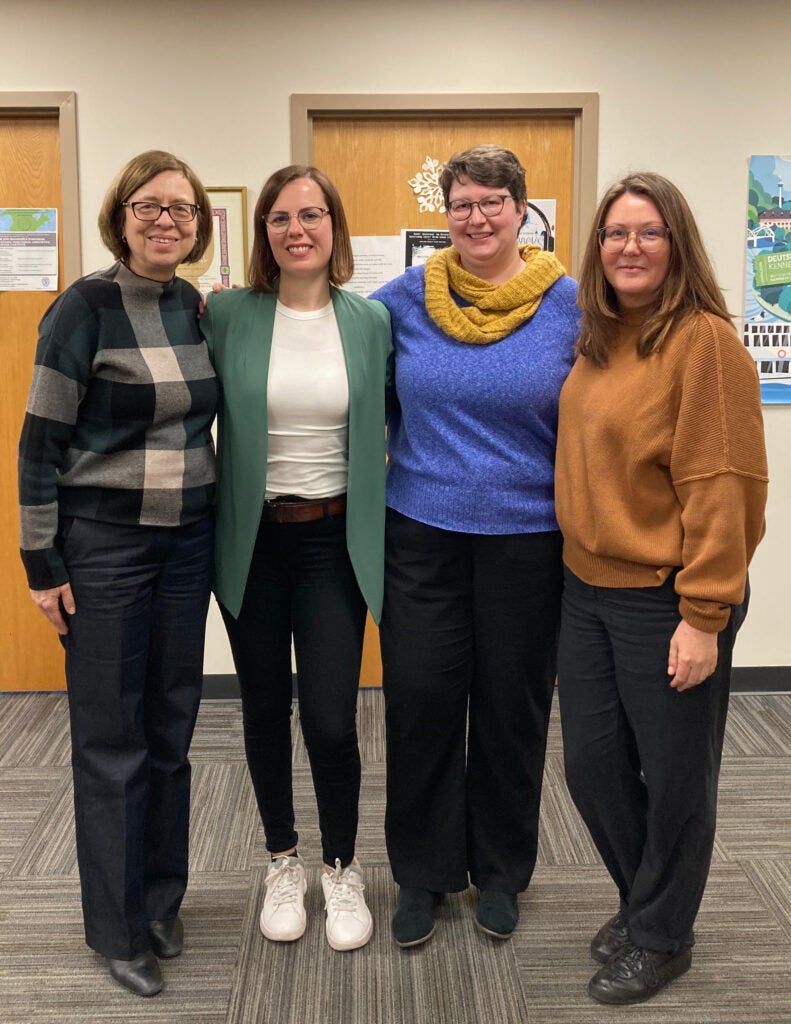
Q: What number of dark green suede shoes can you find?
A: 2